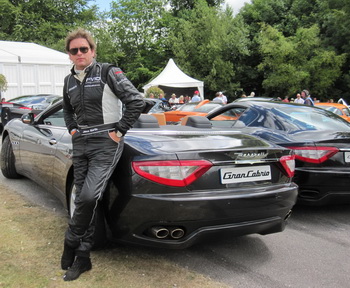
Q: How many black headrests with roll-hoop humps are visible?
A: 2